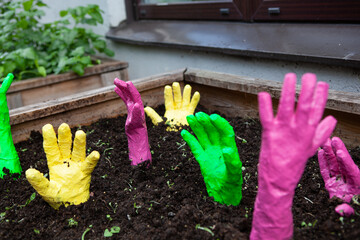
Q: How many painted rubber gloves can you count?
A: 7